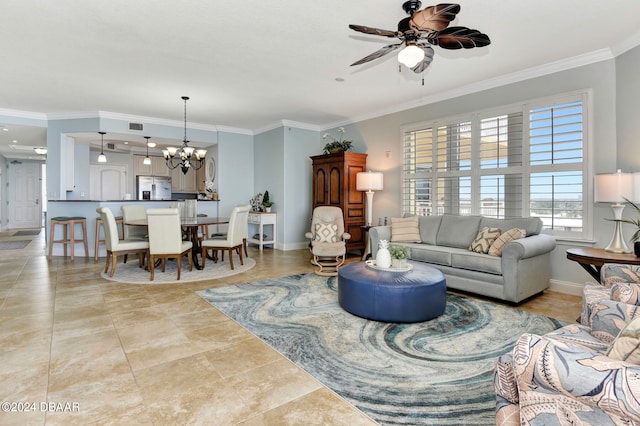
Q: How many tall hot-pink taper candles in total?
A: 0